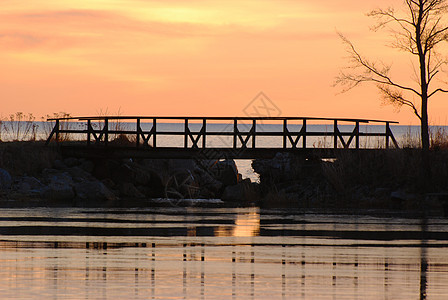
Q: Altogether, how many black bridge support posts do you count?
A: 14